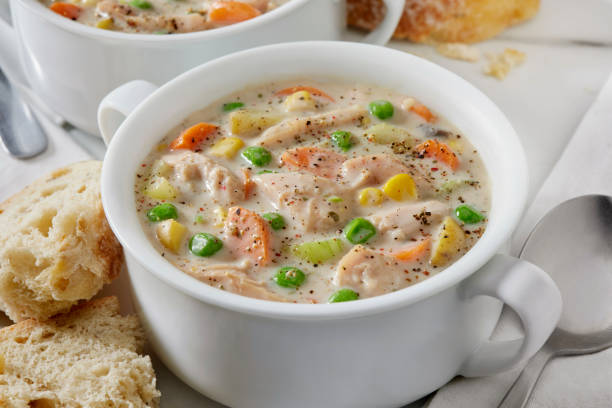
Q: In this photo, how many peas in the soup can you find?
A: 11